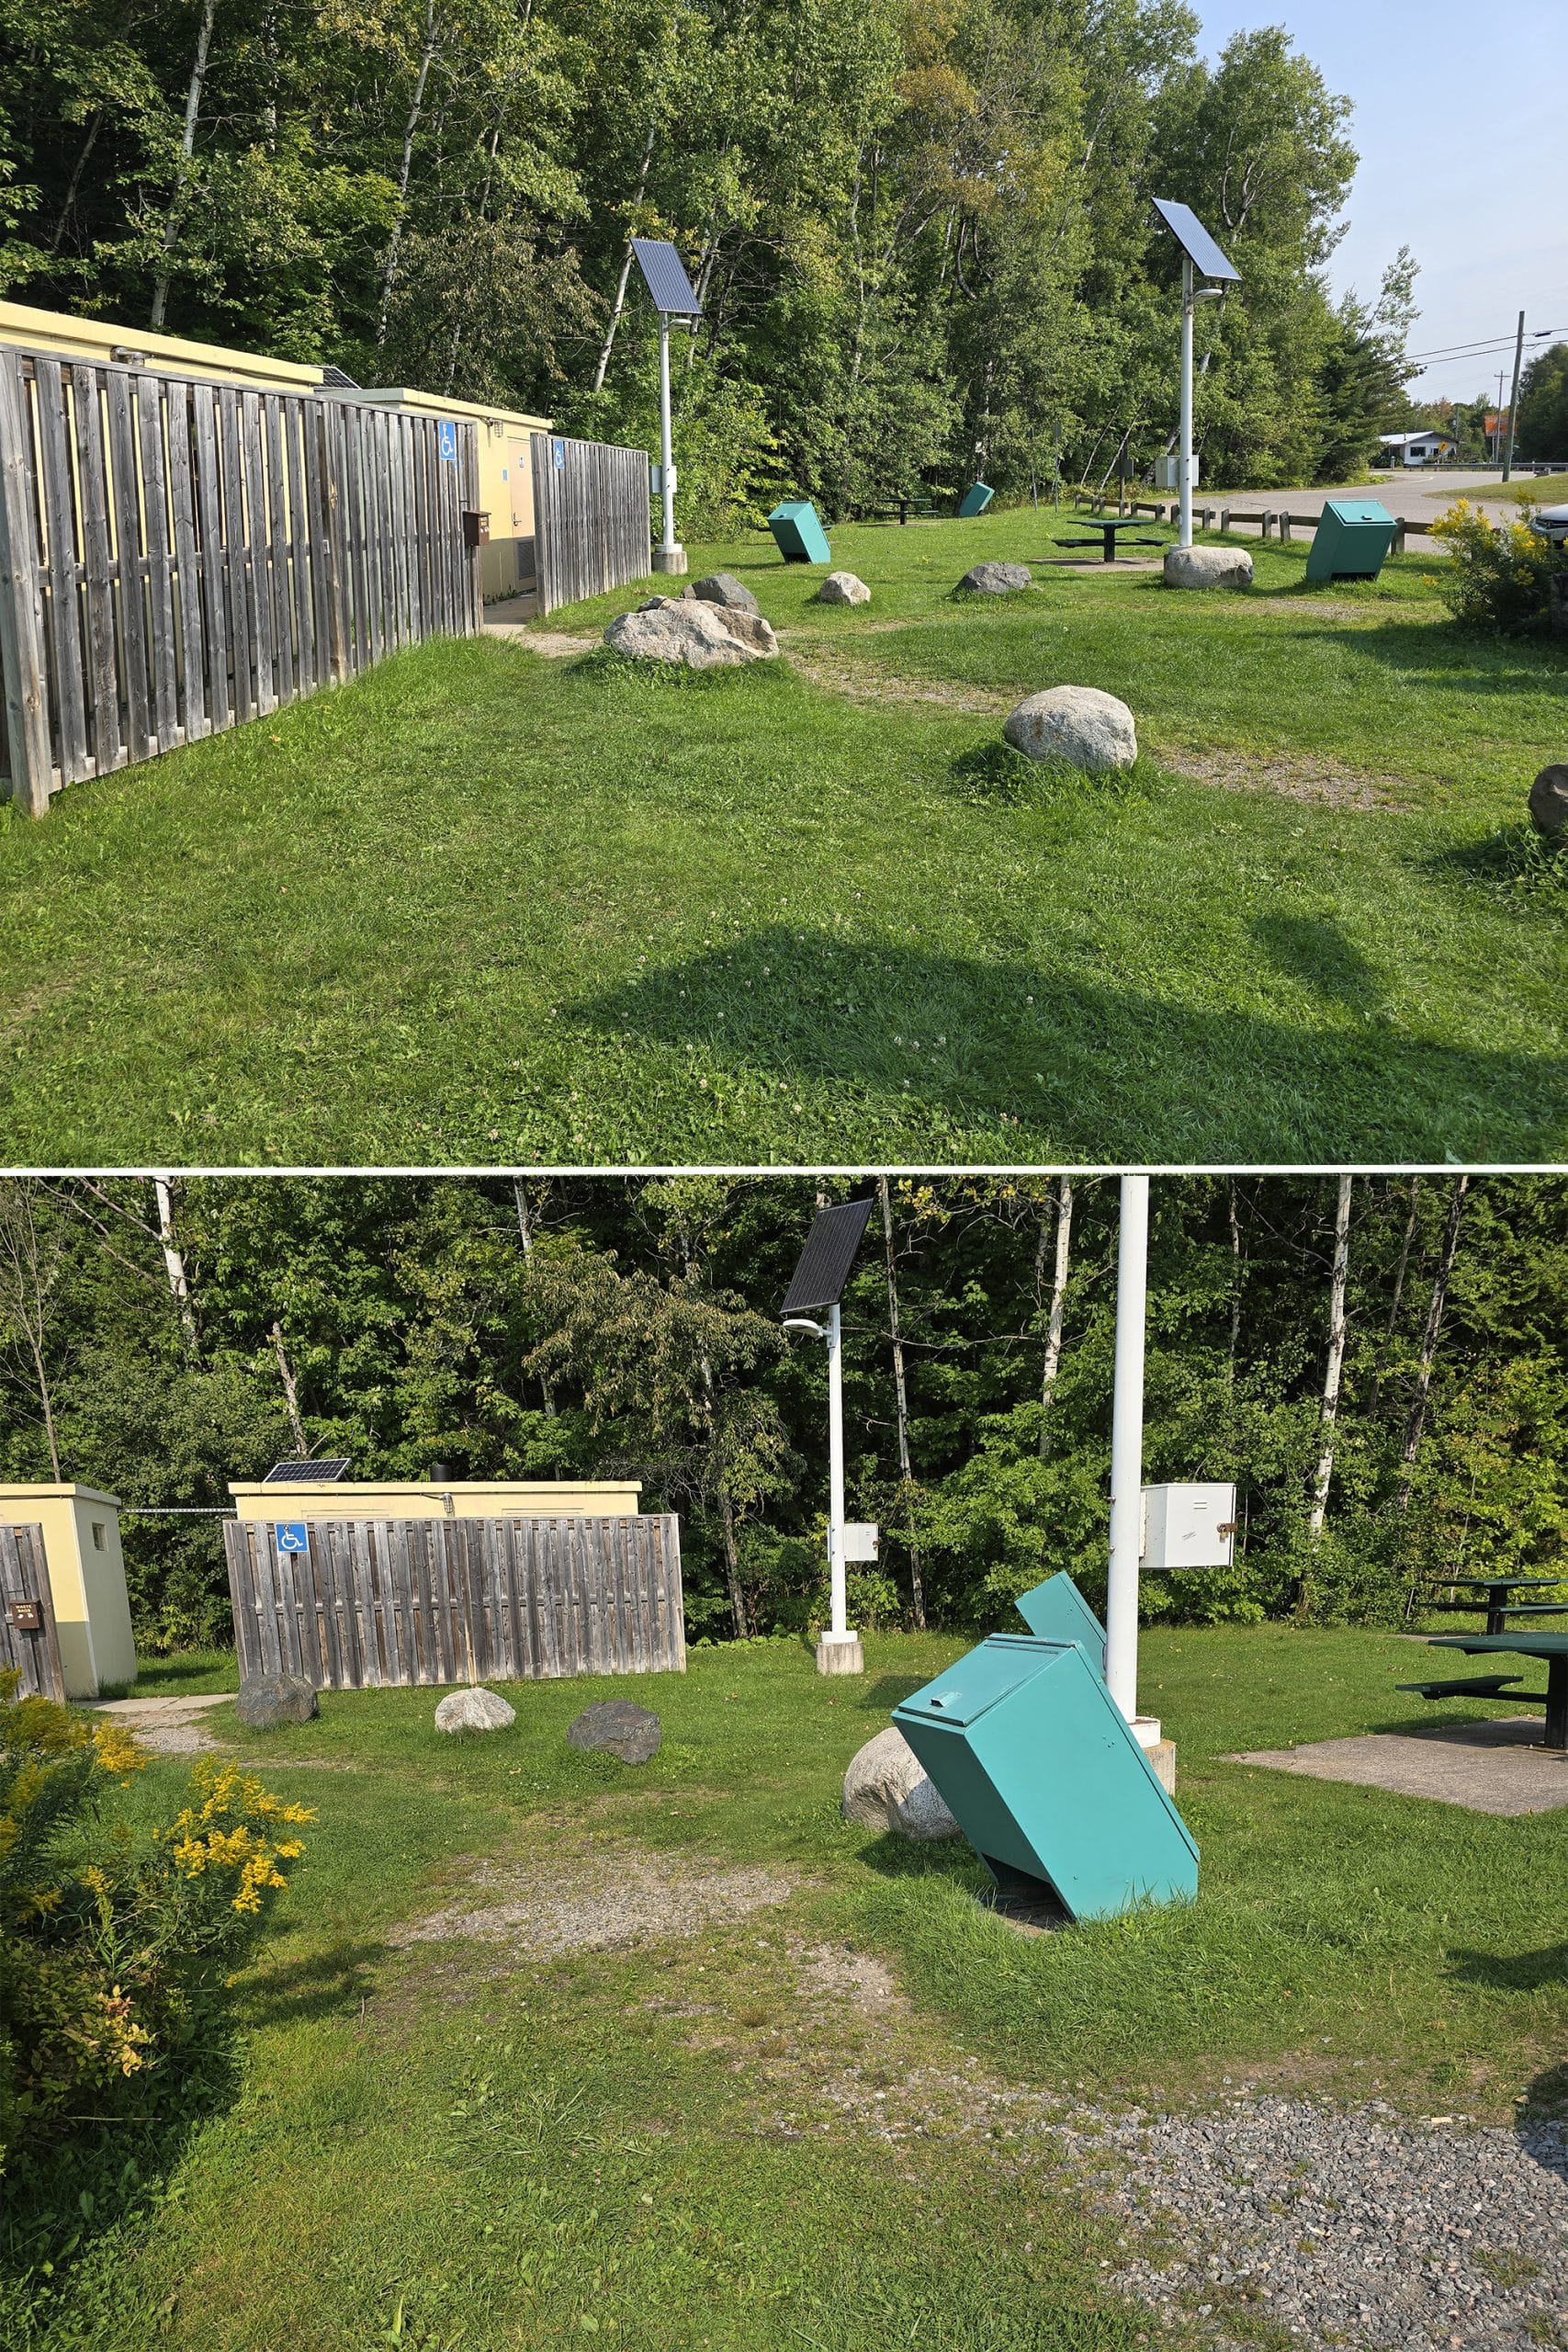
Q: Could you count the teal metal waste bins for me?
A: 5